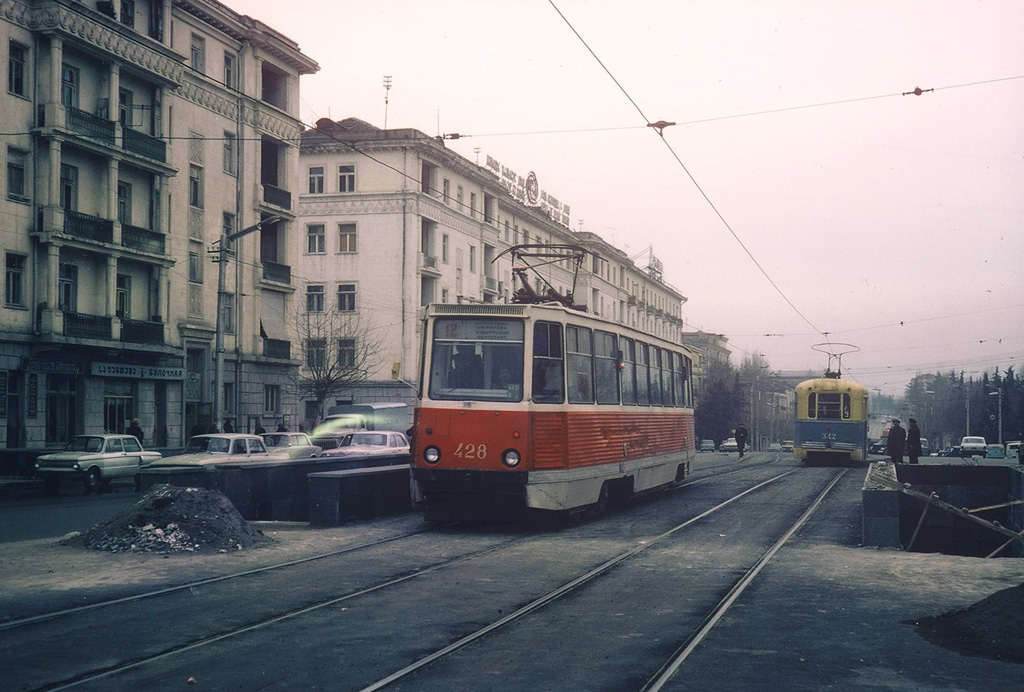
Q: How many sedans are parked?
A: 4